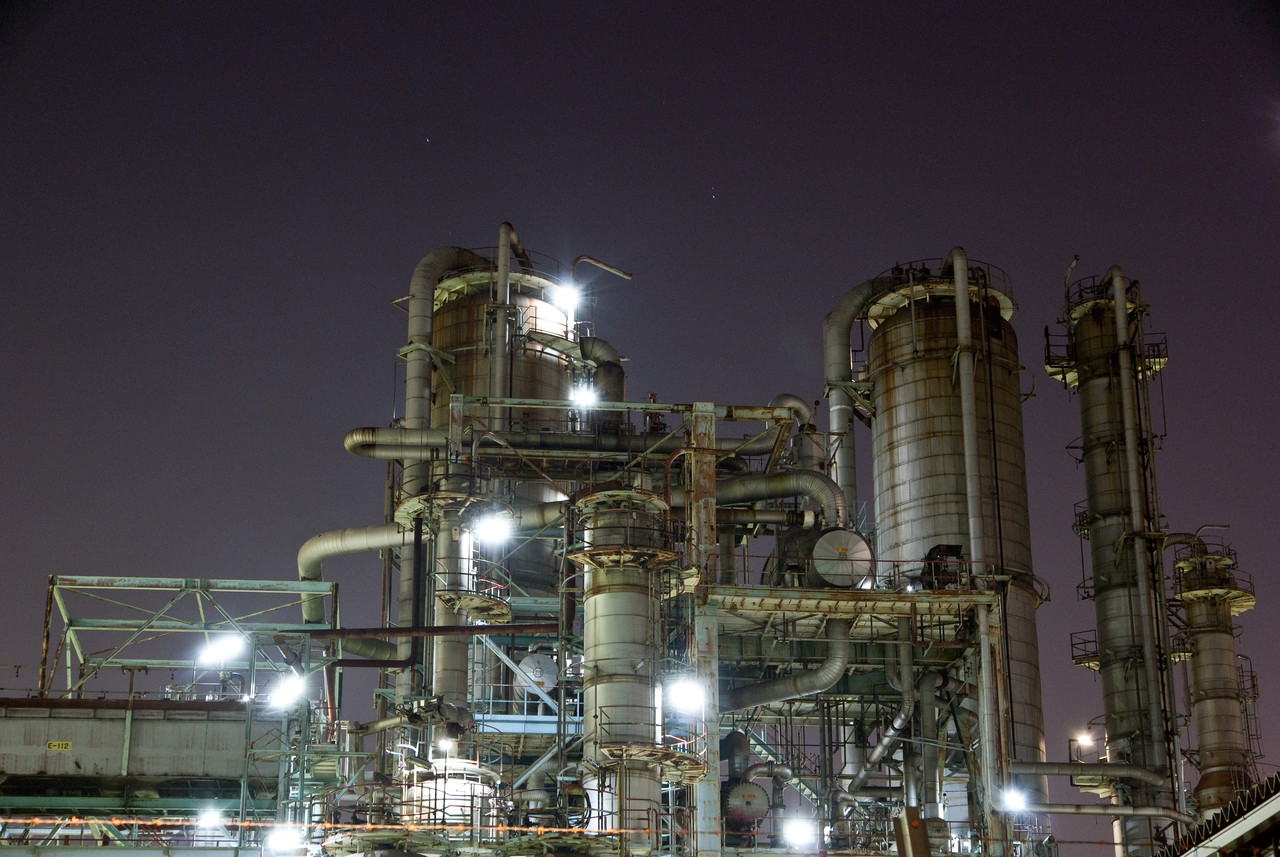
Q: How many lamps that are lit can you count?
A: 12